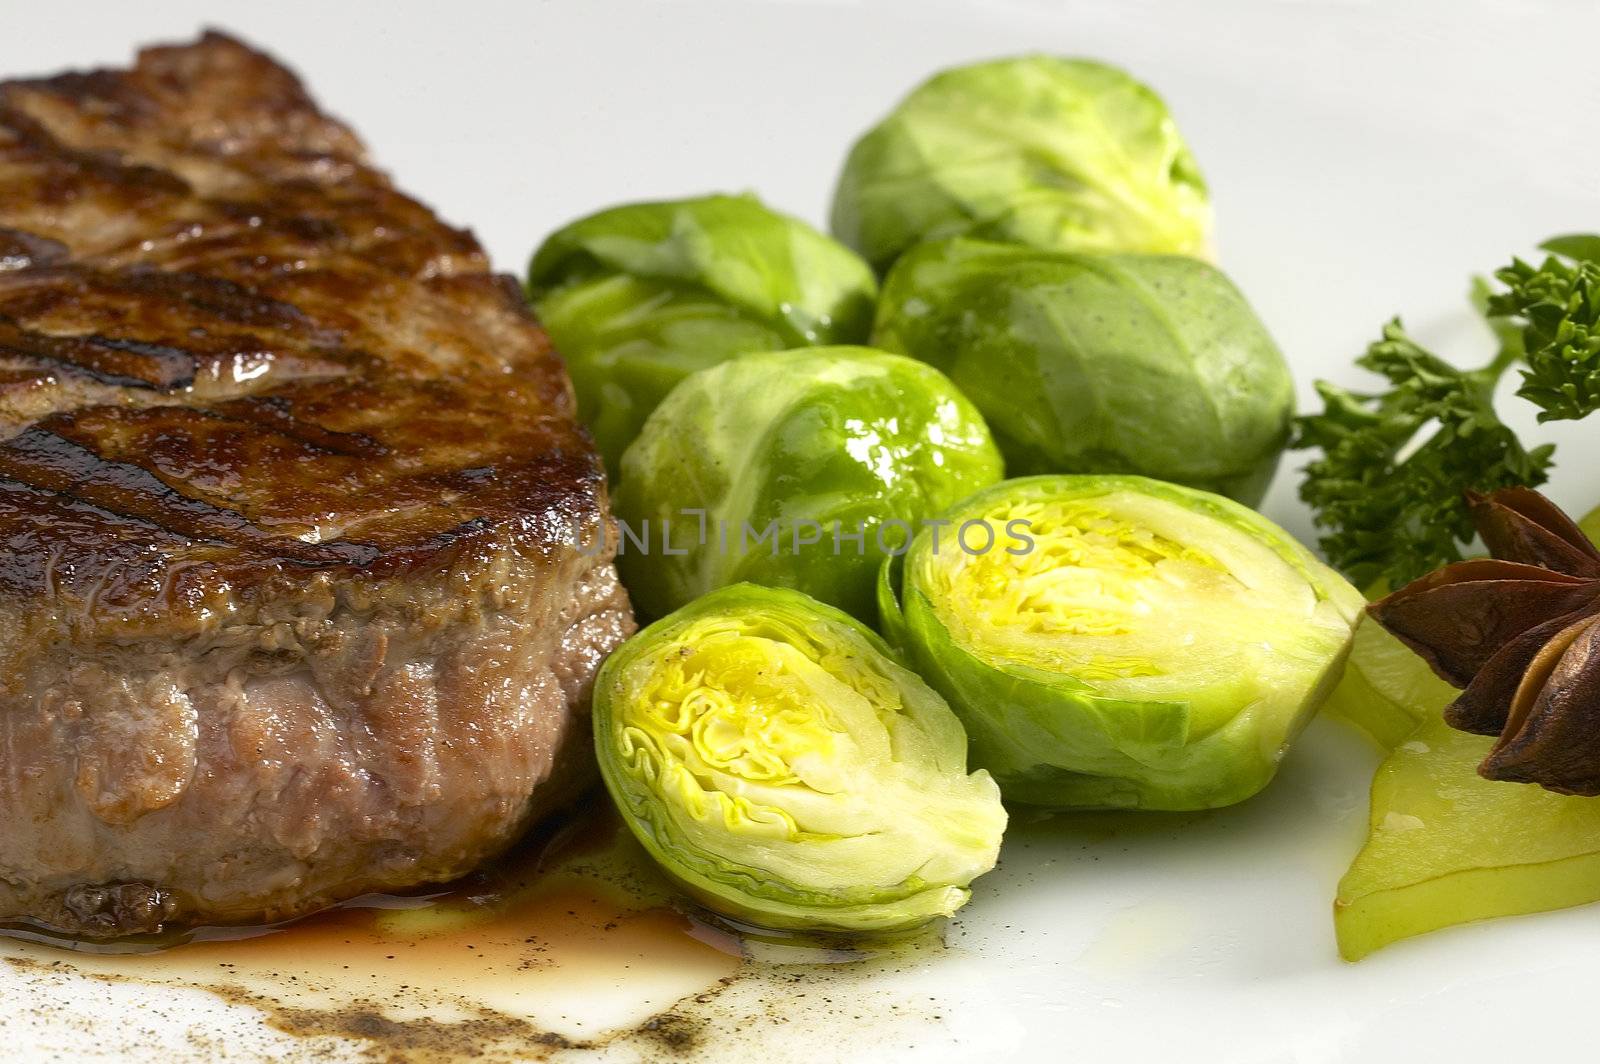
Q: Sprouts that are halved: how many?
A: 2